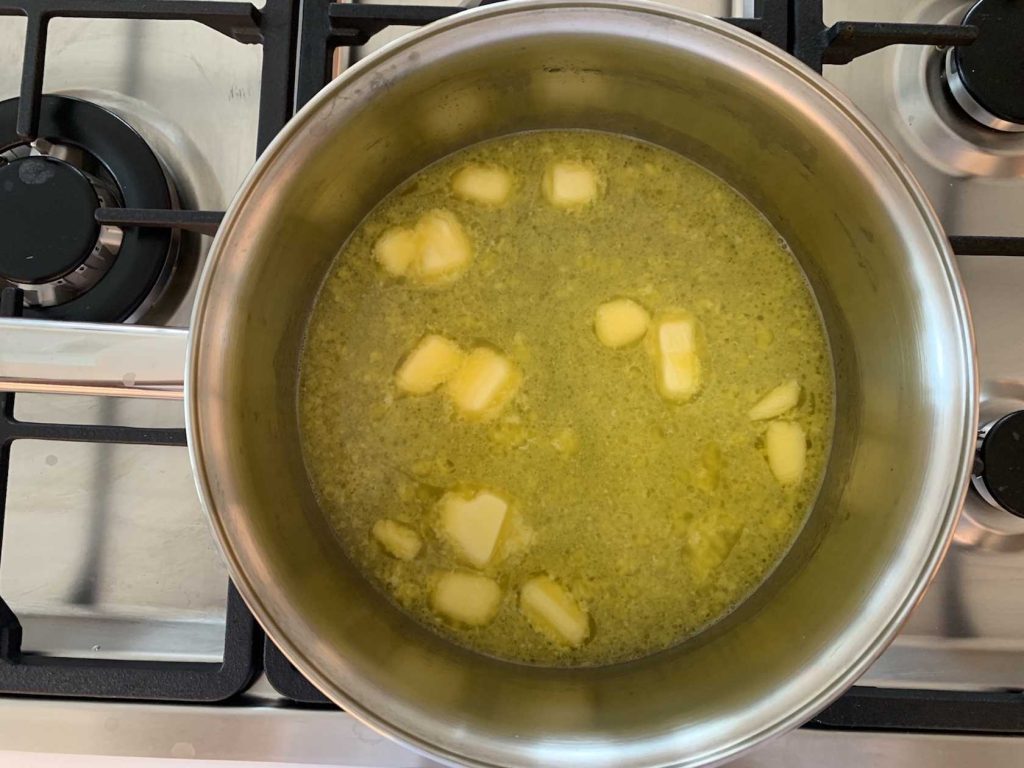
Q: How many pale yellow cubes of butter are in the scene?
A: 14